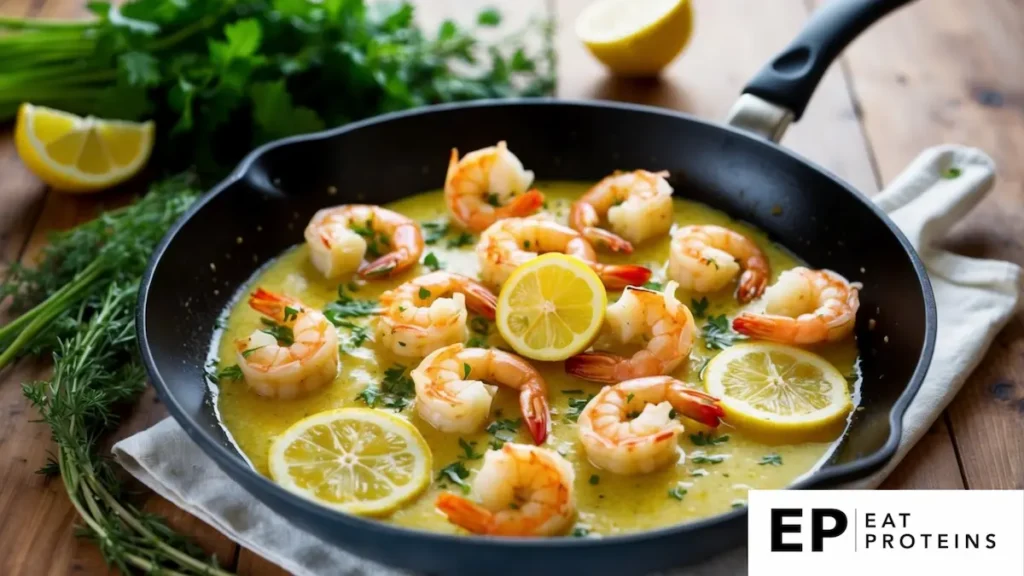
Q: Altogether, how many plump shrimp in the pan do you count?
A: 12